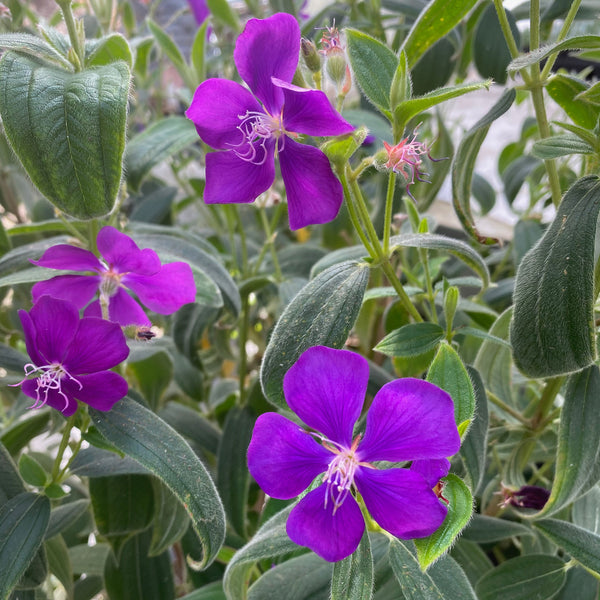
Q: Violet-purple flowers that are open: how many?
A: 4